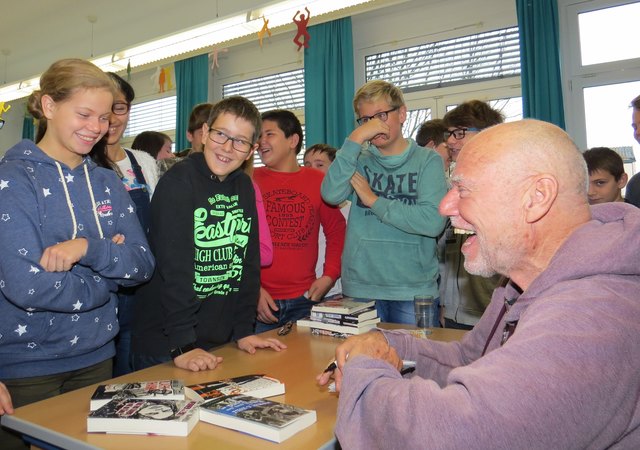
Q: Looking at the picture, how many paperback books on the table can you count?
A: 9